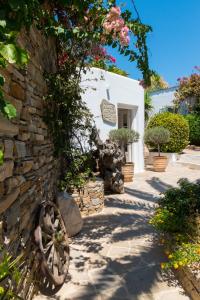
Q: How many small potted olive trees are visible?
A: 2